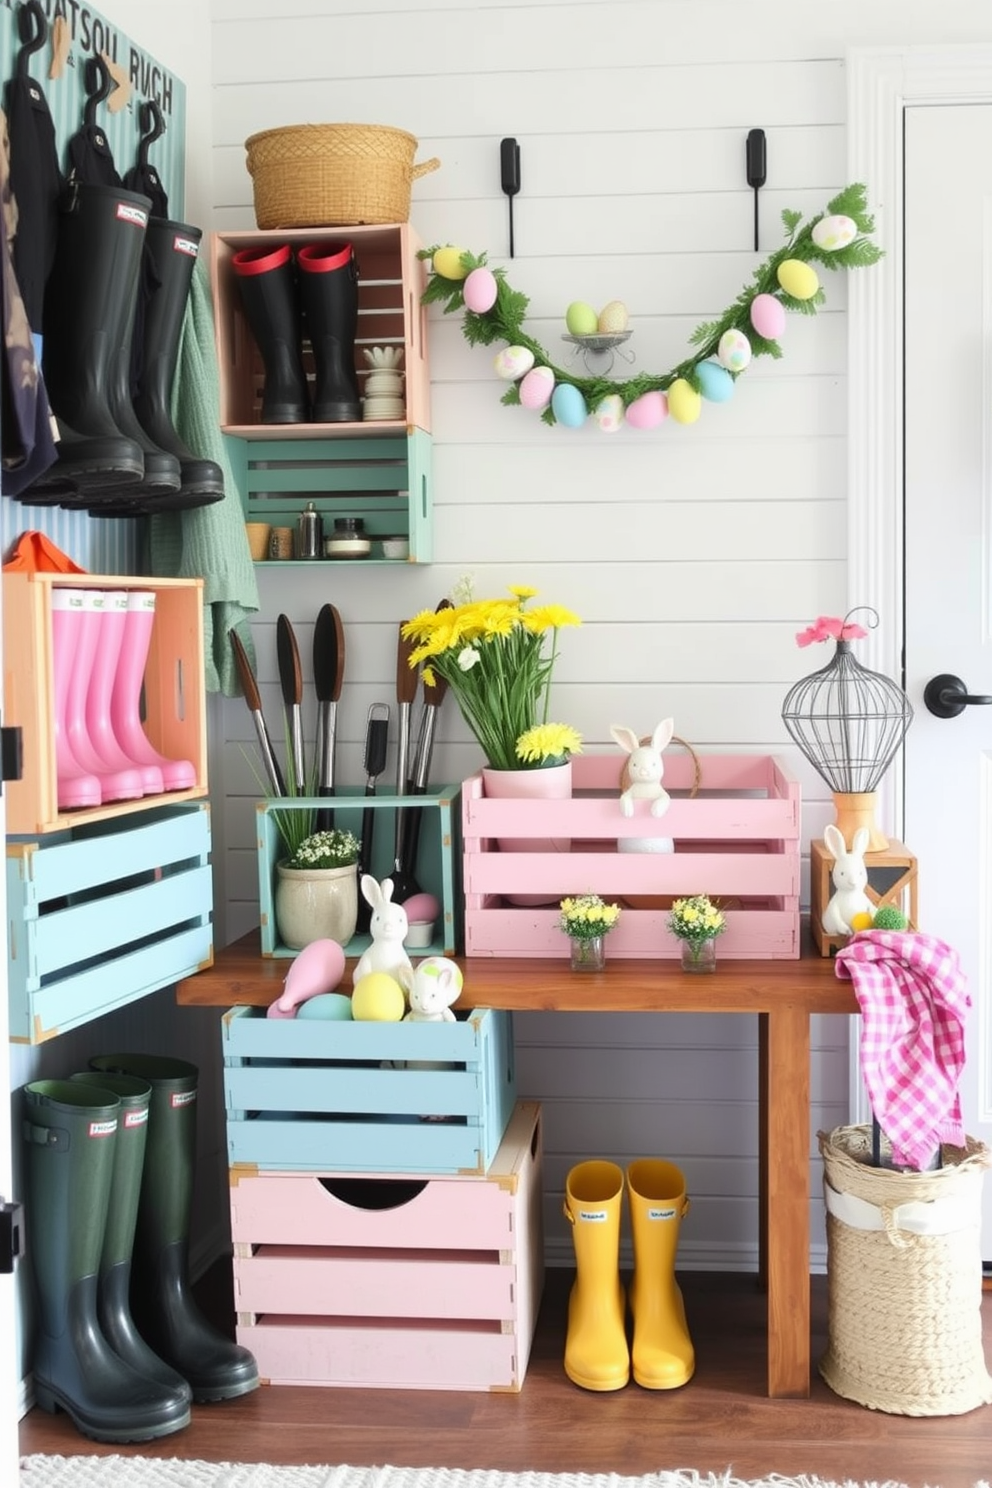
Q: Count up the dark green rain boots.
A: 3